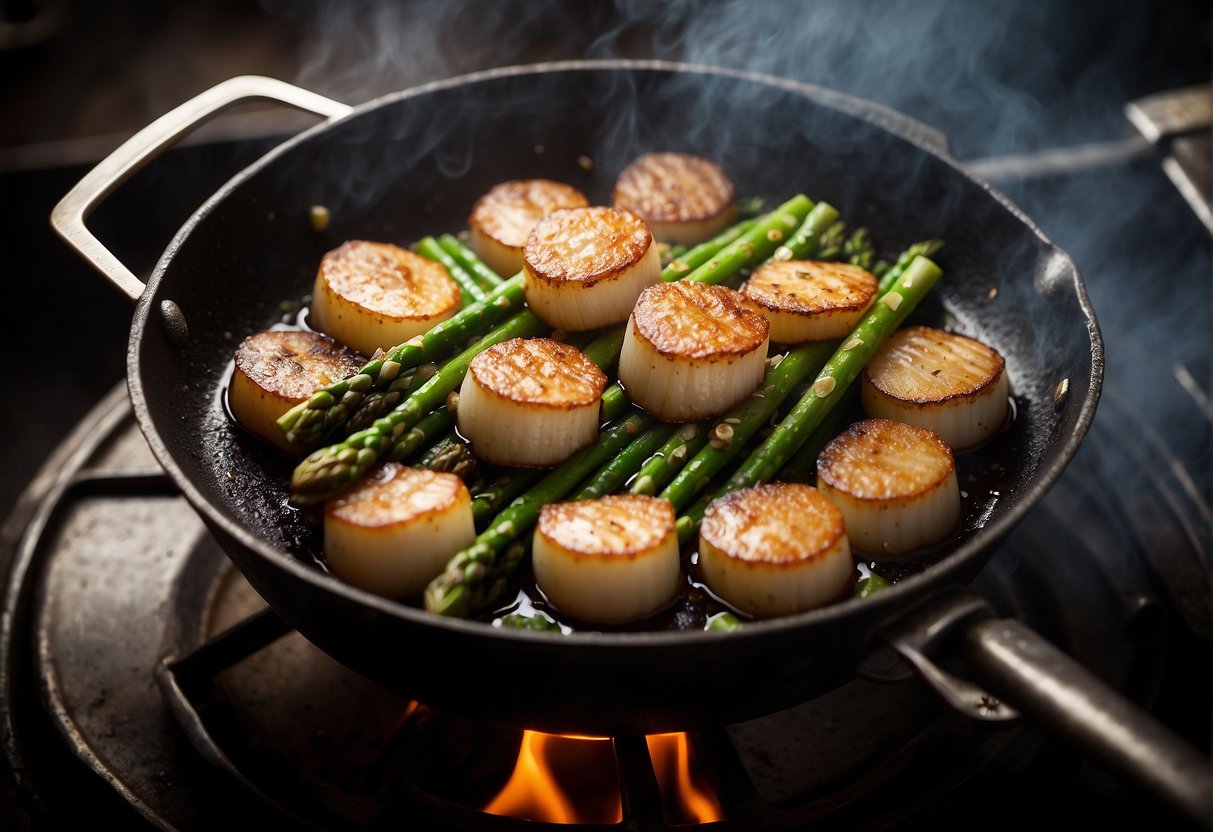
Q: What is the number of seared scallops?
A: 13